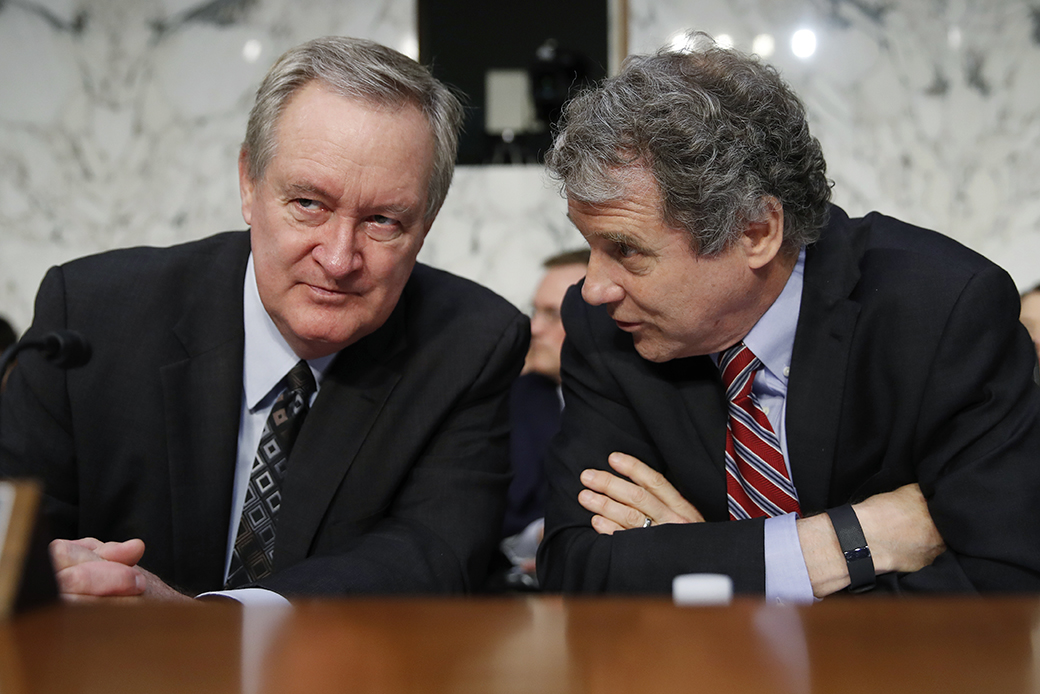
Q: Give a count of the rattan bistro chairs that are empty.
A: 0